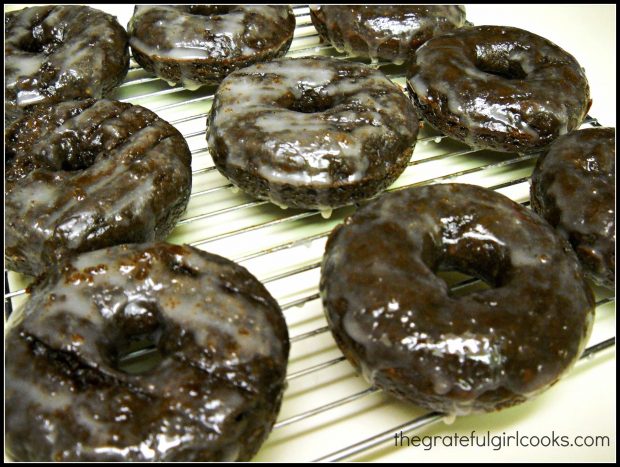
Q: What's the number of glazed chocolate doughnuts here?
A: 9